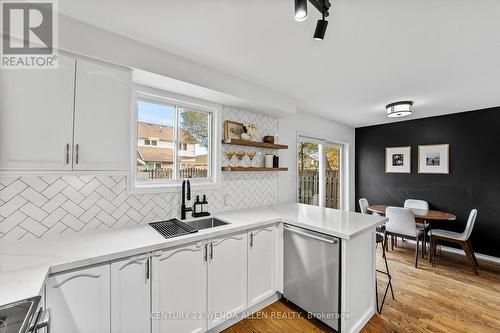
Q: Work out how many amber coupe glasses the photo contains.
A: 3